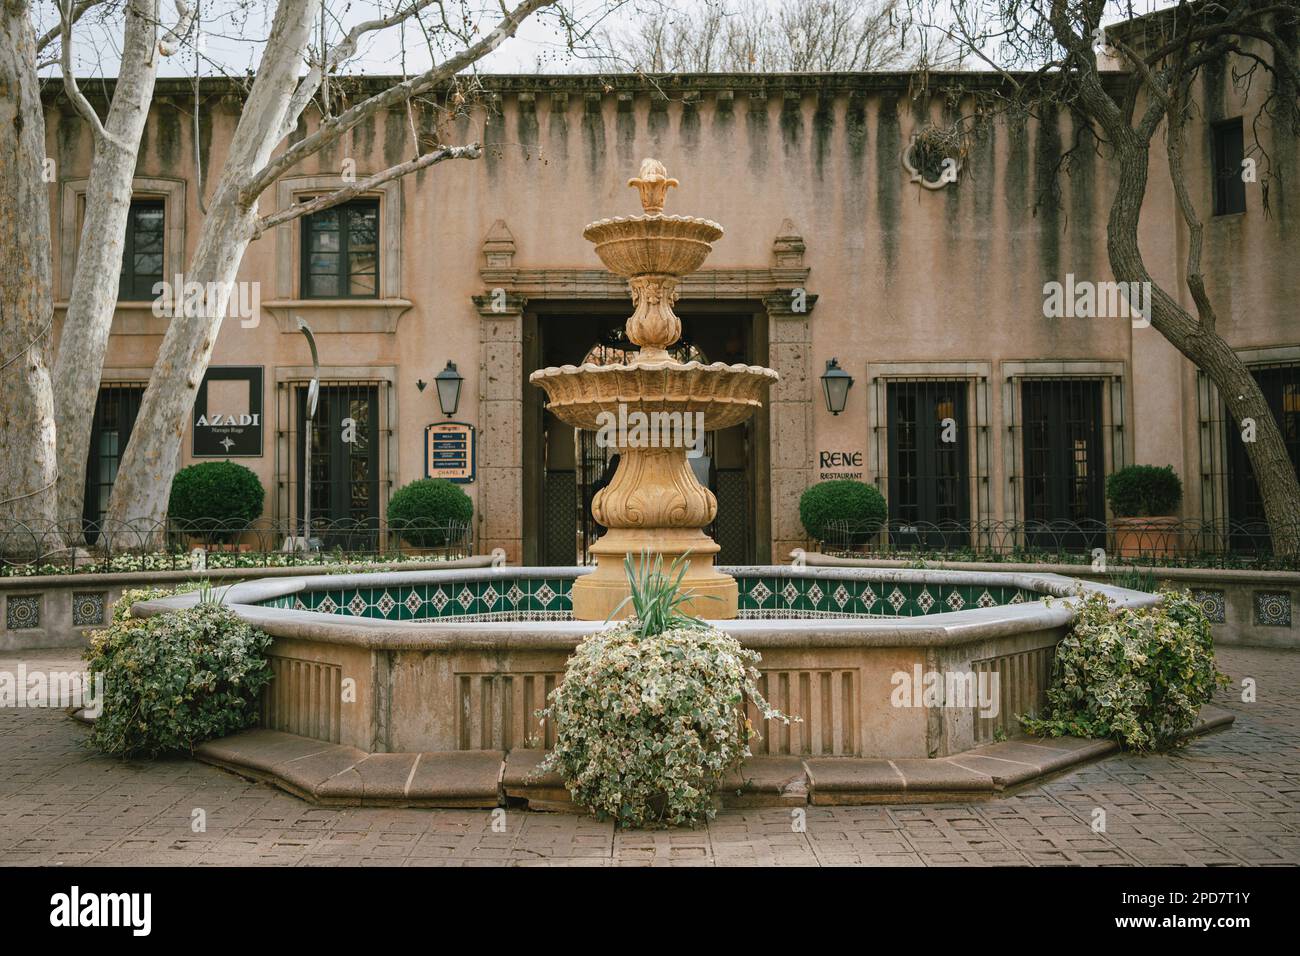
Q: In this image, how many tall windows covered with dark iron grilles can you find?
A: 5